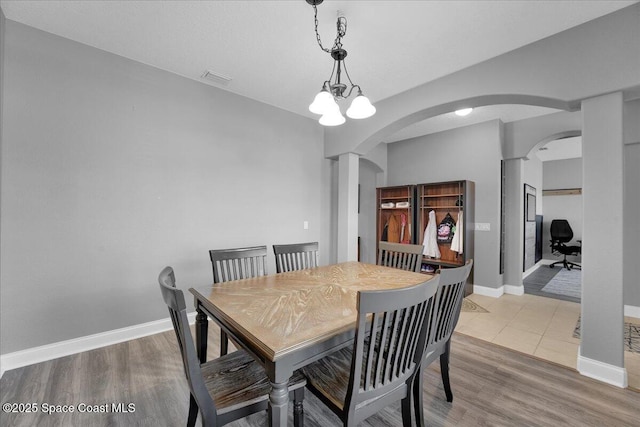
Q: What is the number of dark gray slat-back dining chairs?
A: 6